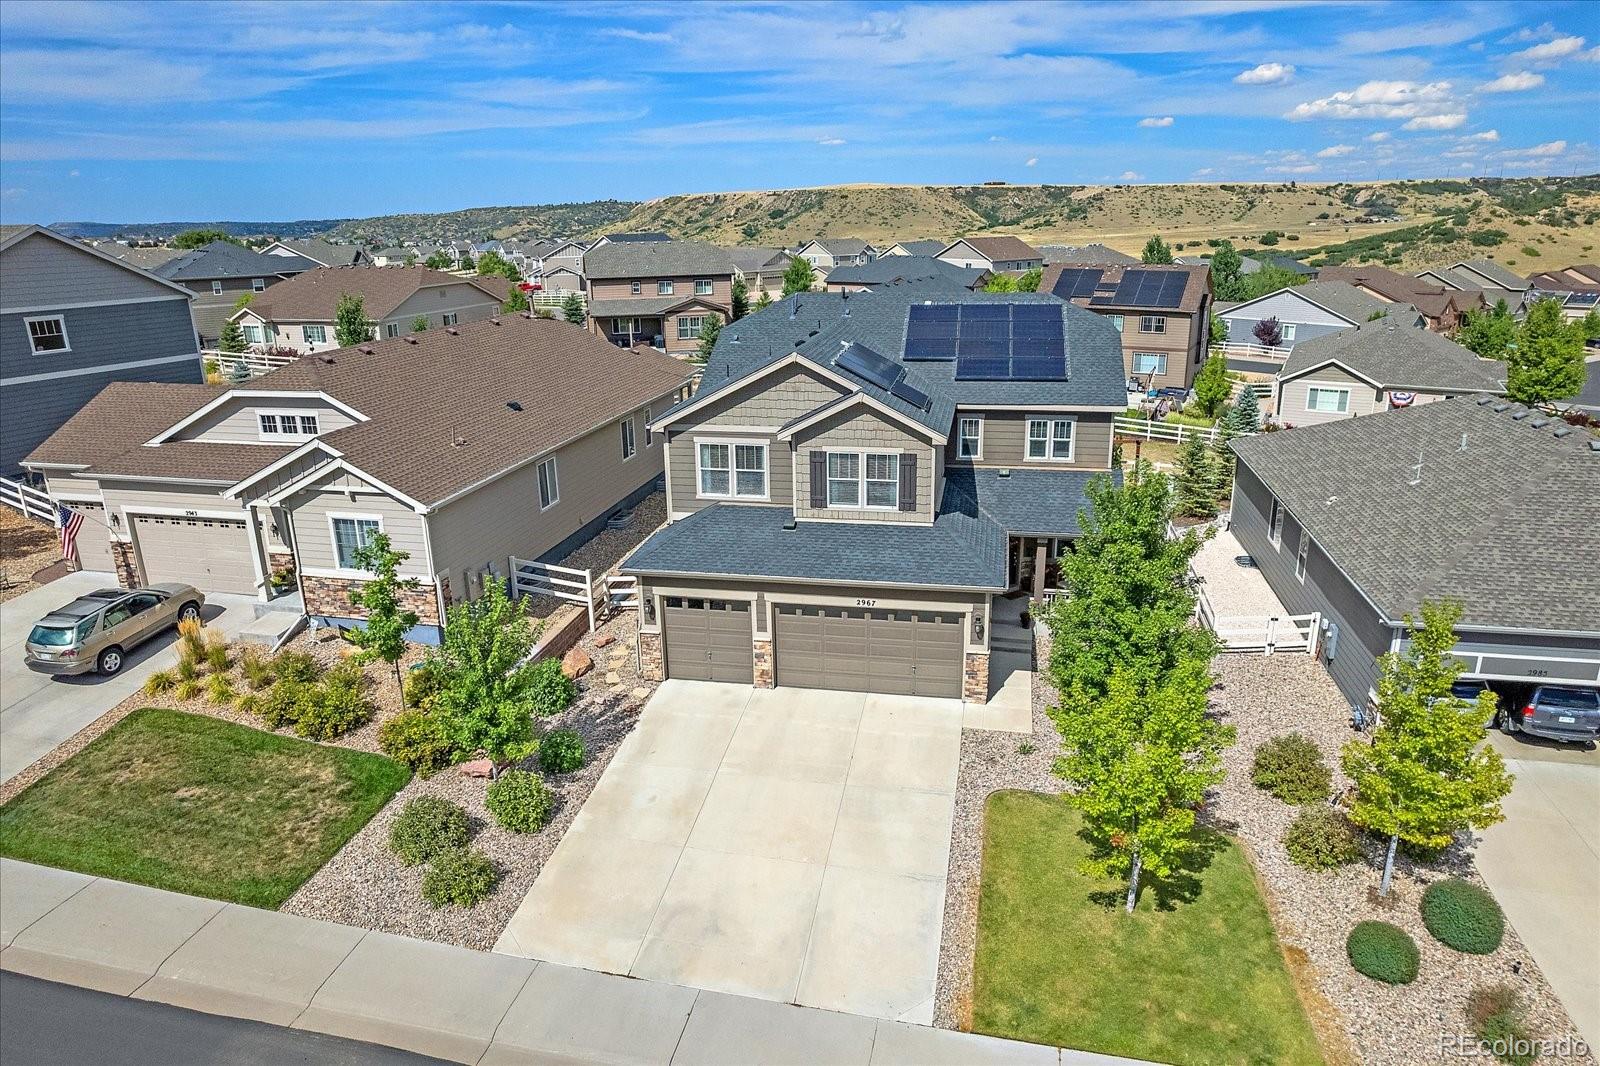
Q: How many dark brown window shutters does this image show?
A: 2